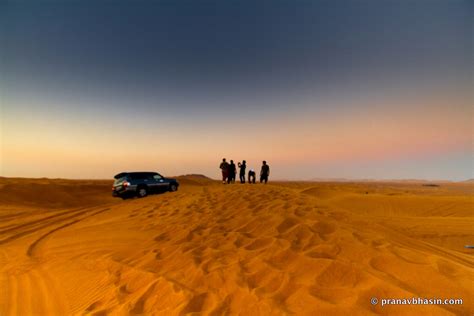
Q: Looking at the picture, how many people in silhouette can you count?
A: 5